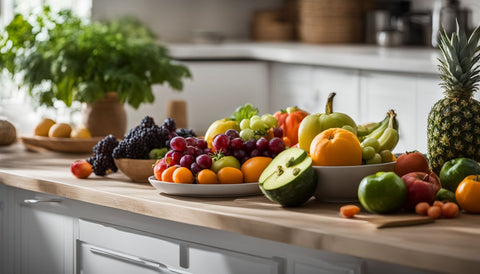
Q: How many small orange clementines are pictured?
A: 4